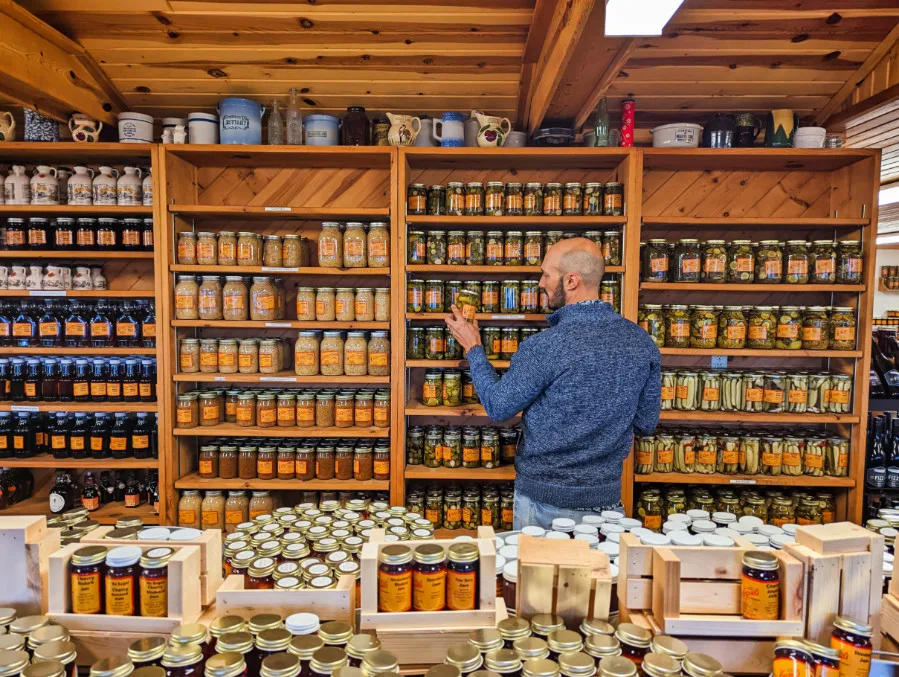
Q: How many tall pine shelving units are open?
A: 4